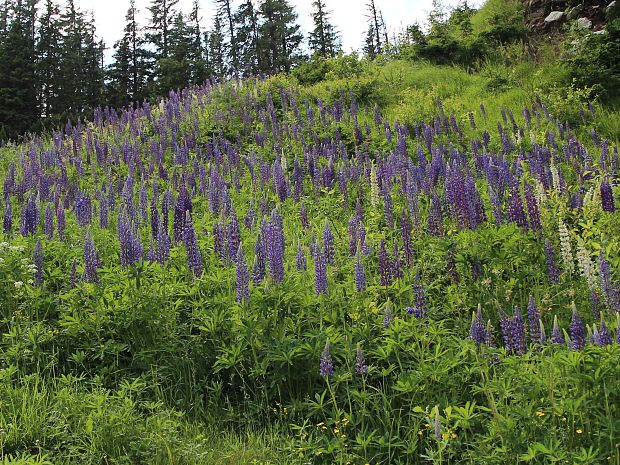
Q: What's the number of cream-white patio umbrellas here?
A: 0